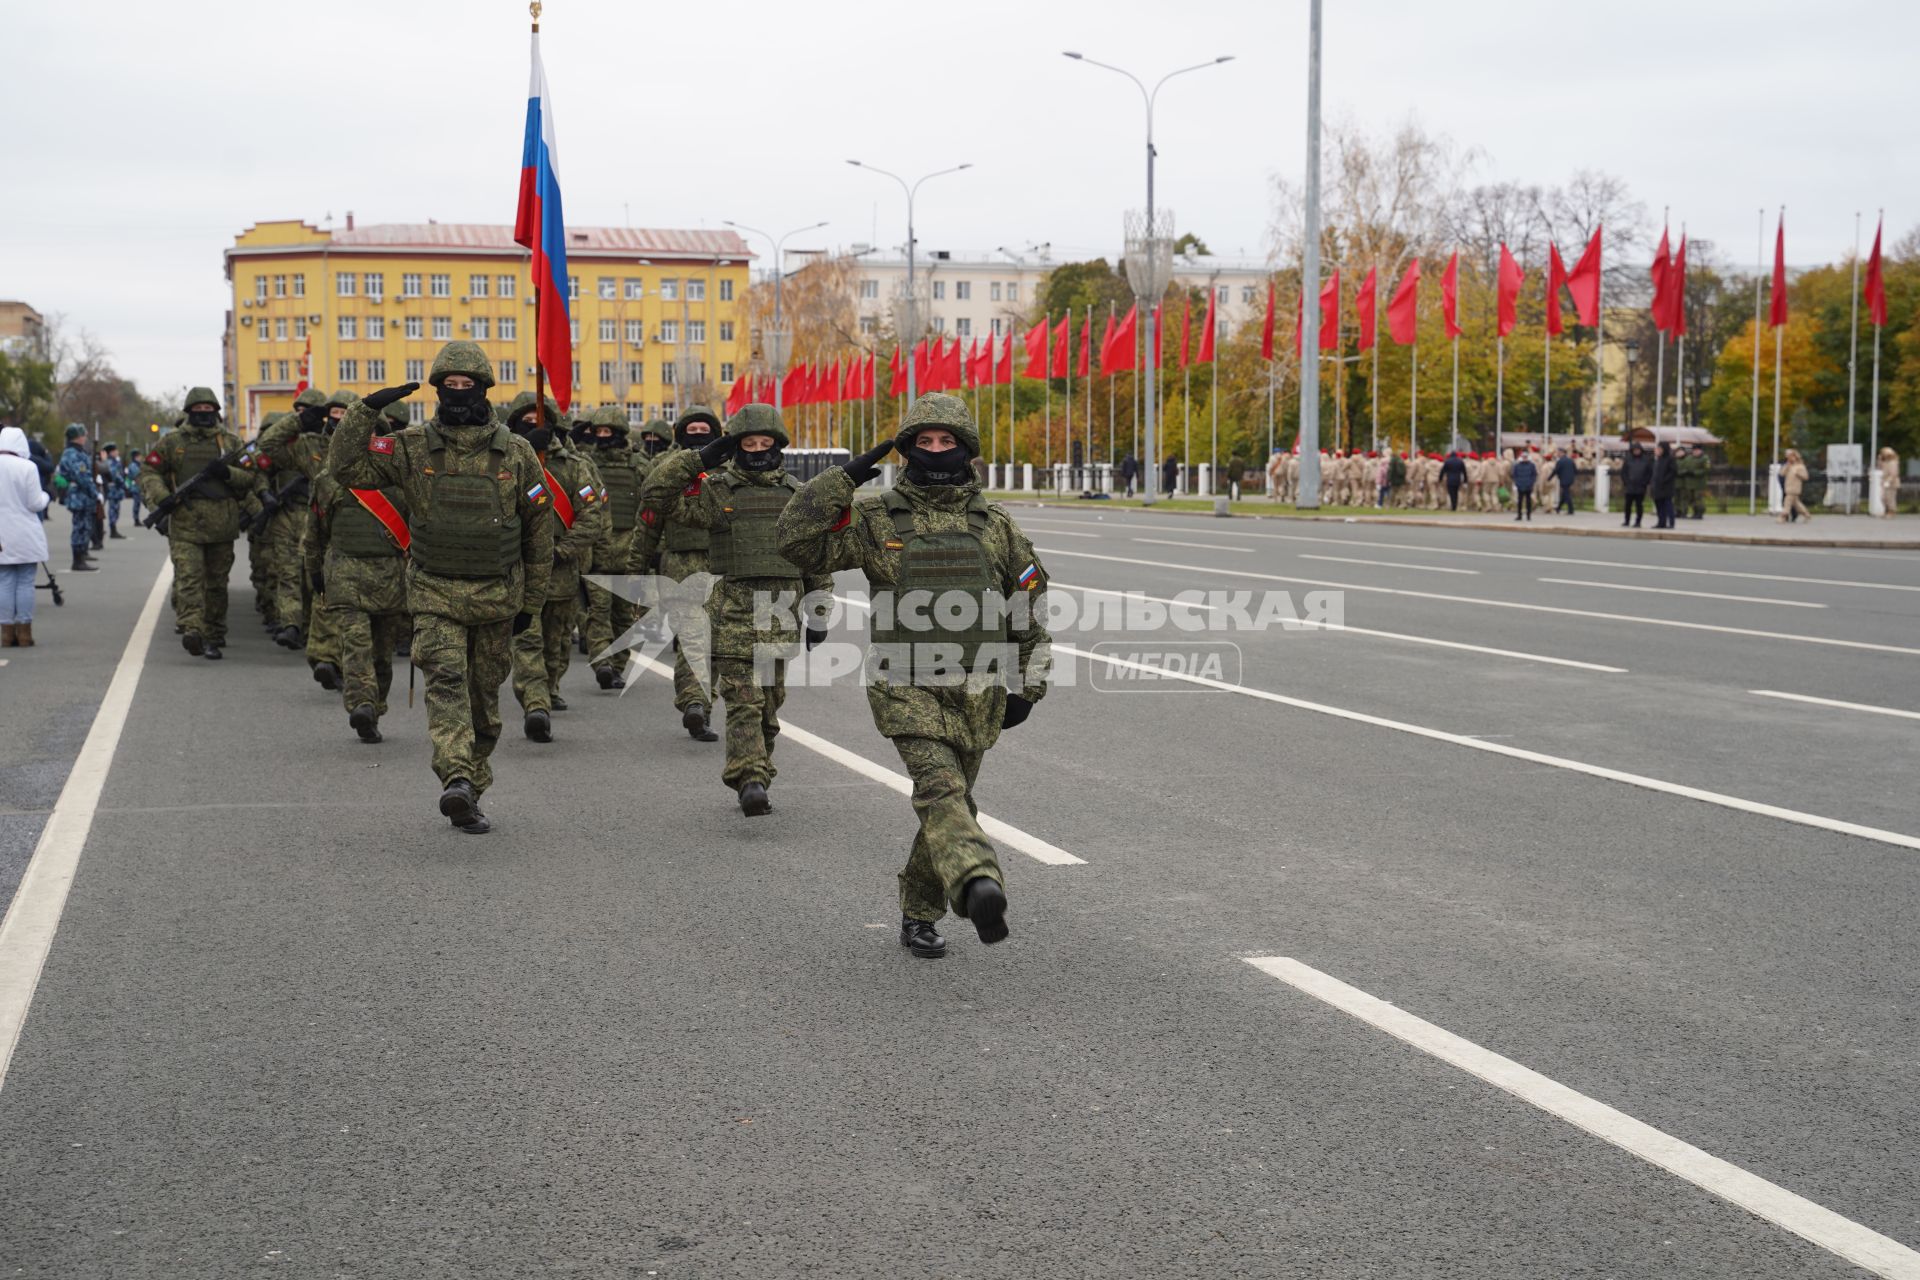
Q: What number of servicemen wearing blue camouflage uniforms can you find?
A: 3